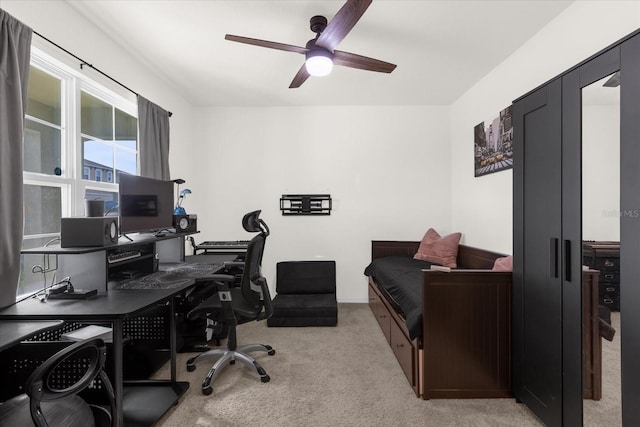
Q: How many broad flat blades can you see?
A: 4